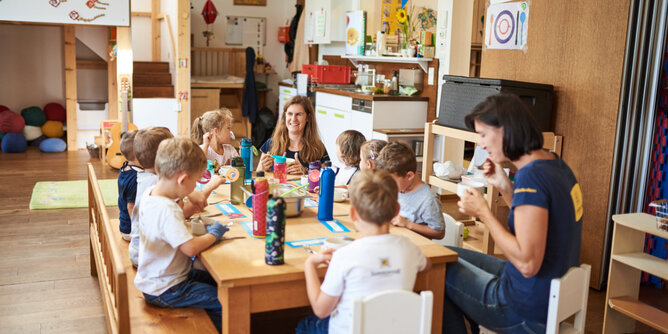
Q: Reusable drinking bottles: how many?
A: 8